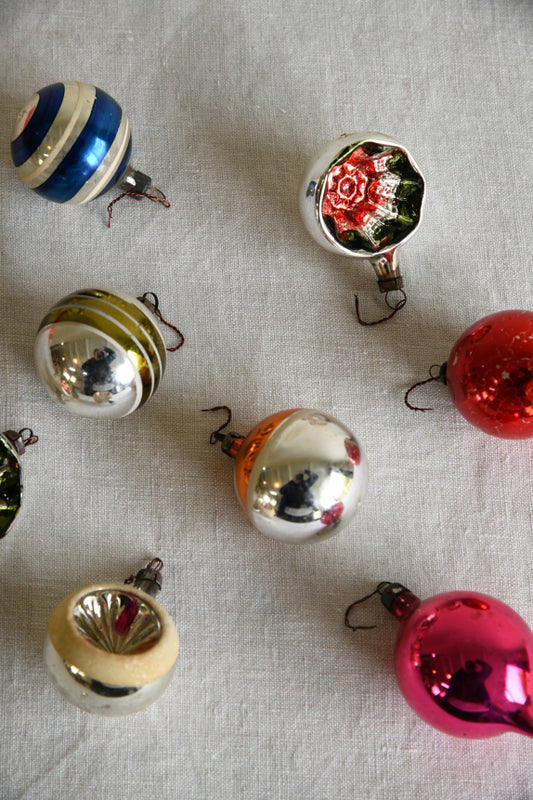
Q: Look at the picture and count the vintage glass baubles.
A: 8